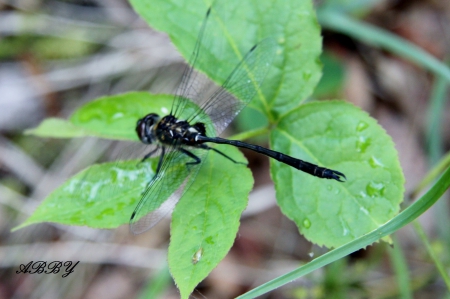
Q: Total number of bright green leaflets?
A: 5